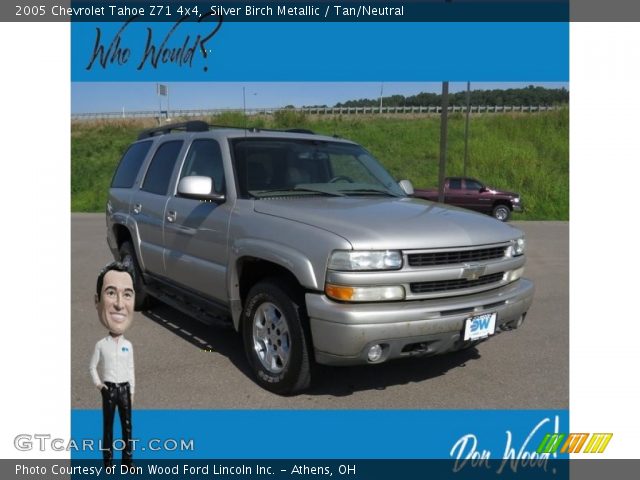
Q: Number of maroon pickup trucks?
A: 1